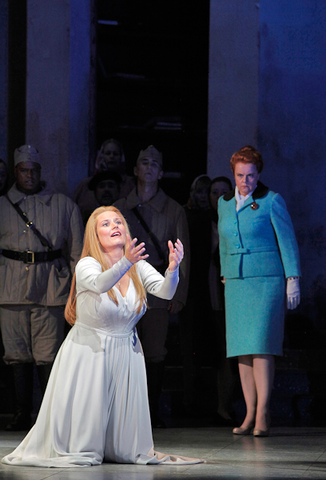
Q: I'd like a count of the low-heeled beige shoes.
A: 2